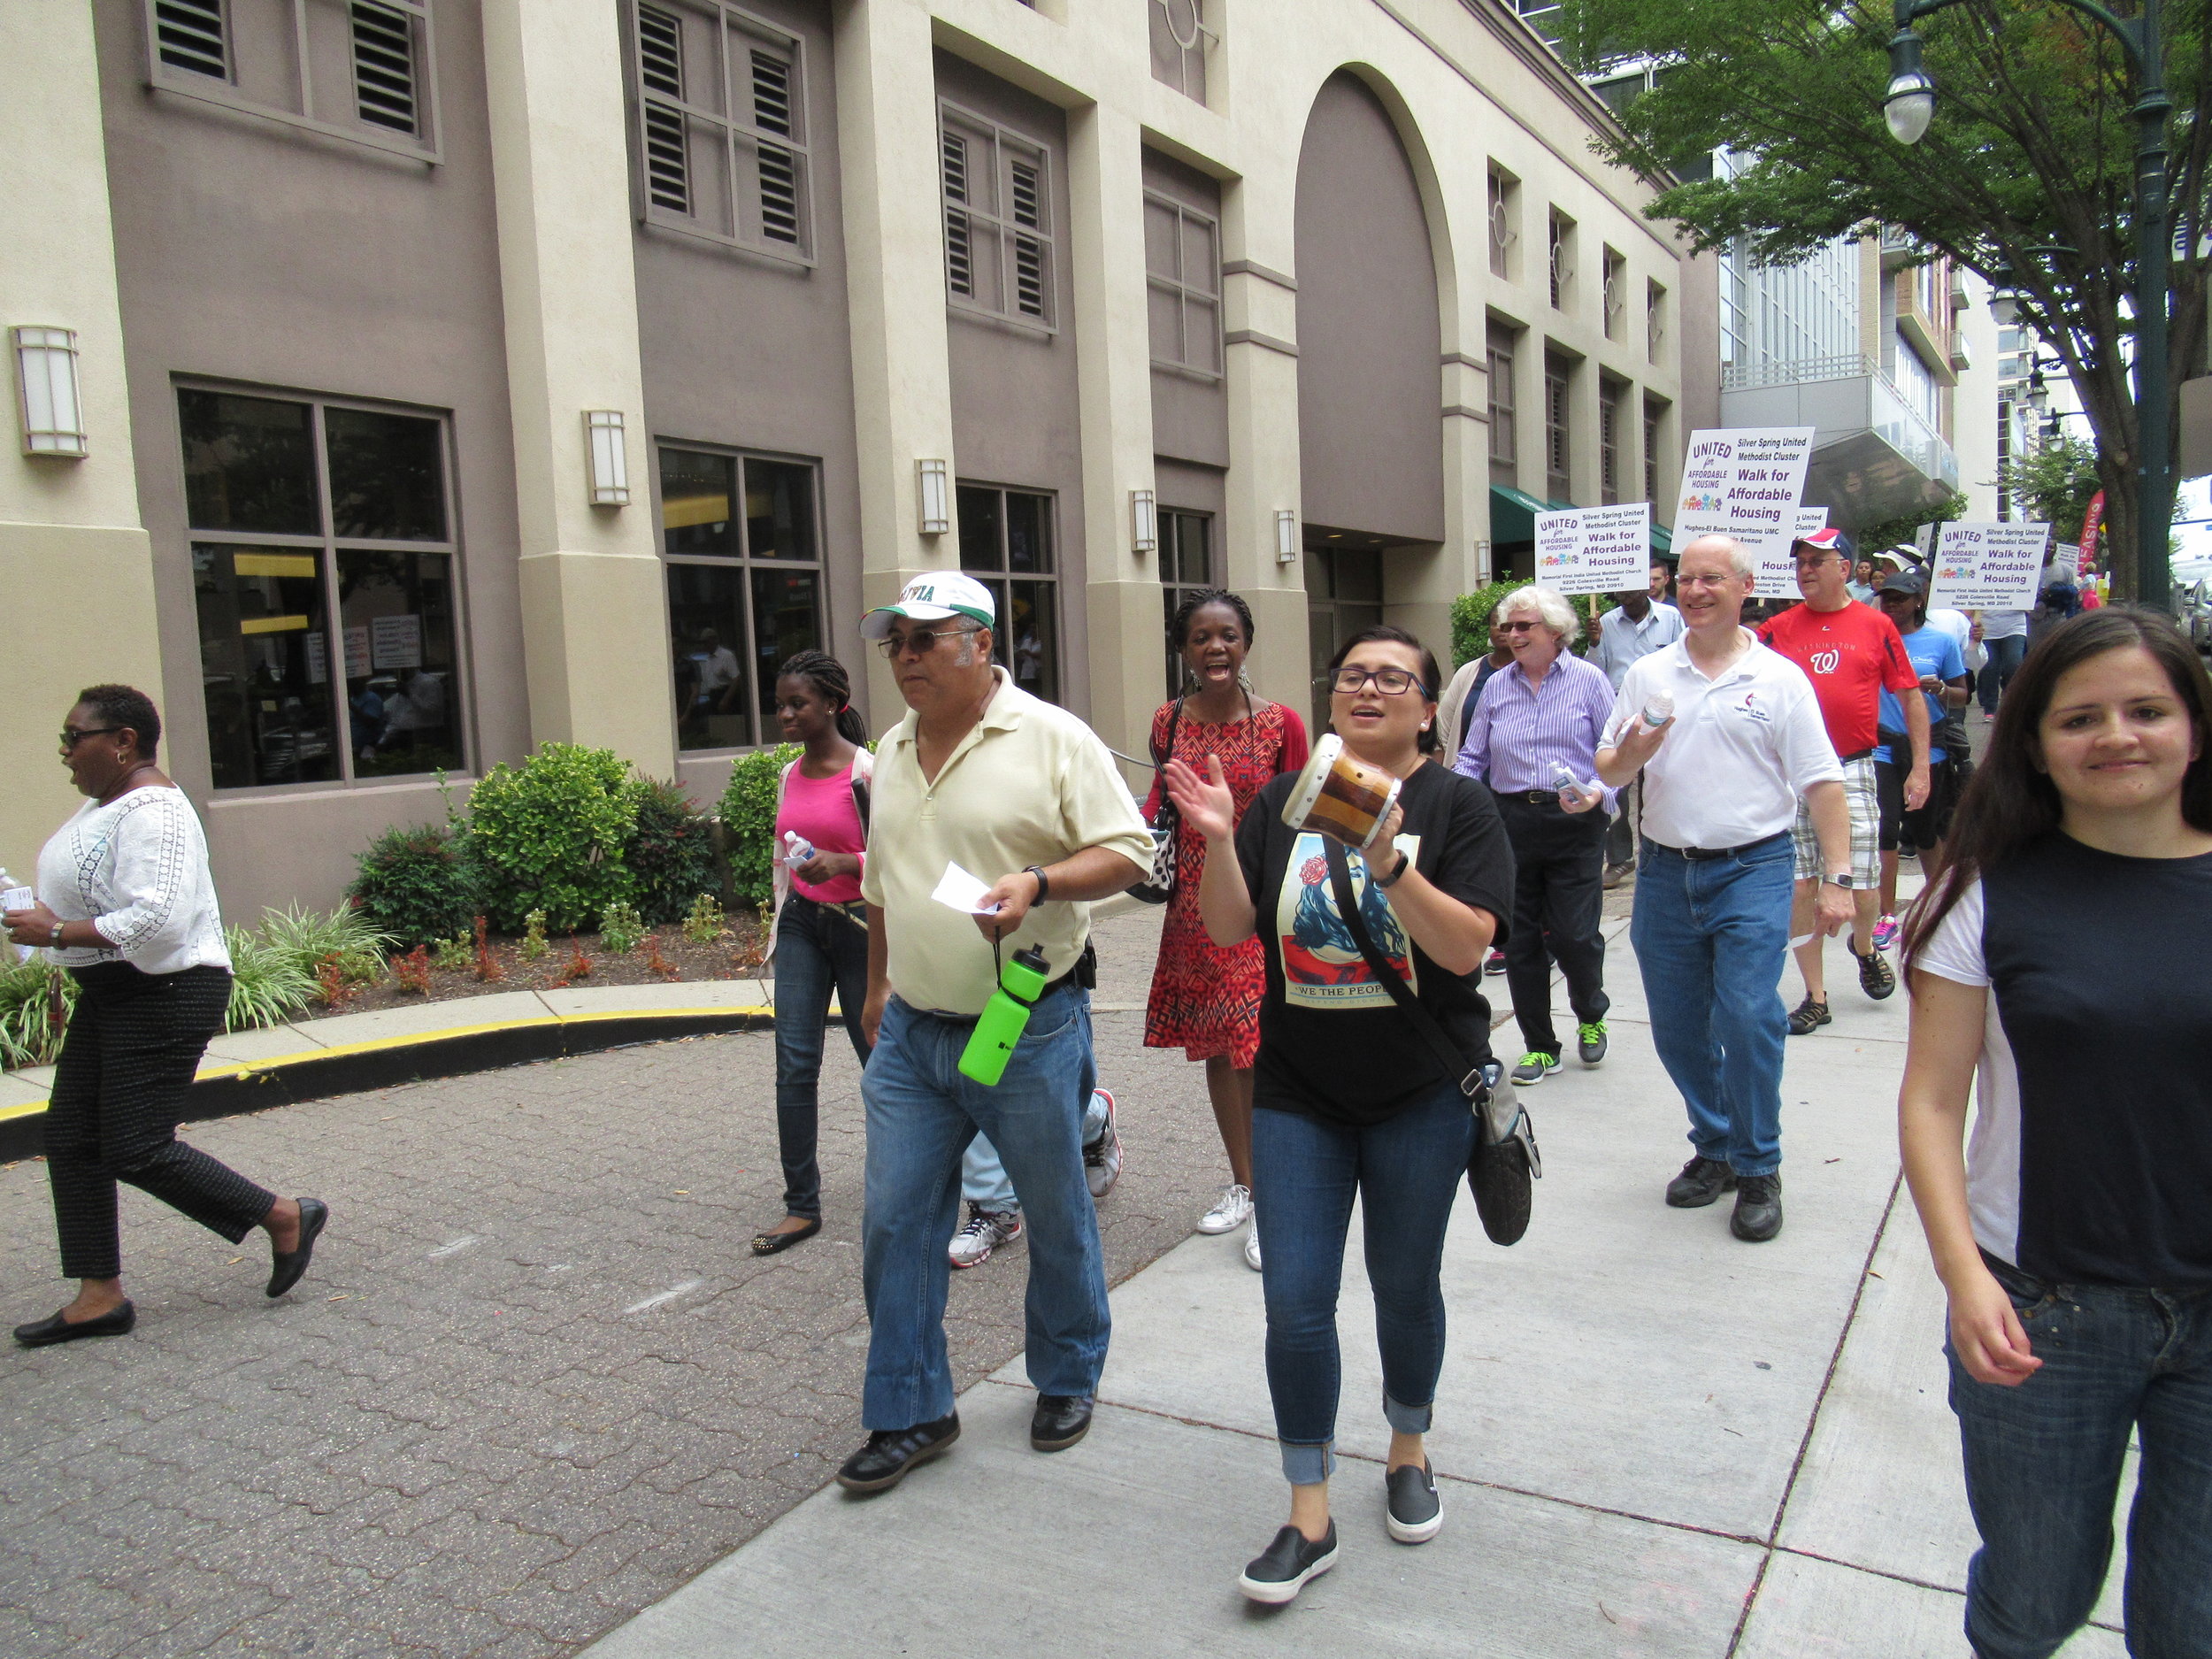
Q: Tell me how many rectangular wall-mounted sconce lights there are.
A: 6